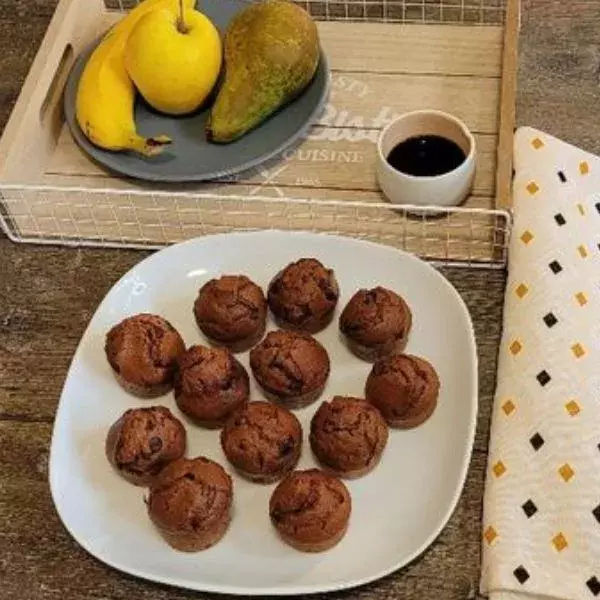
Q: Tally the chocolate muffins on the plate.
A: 12